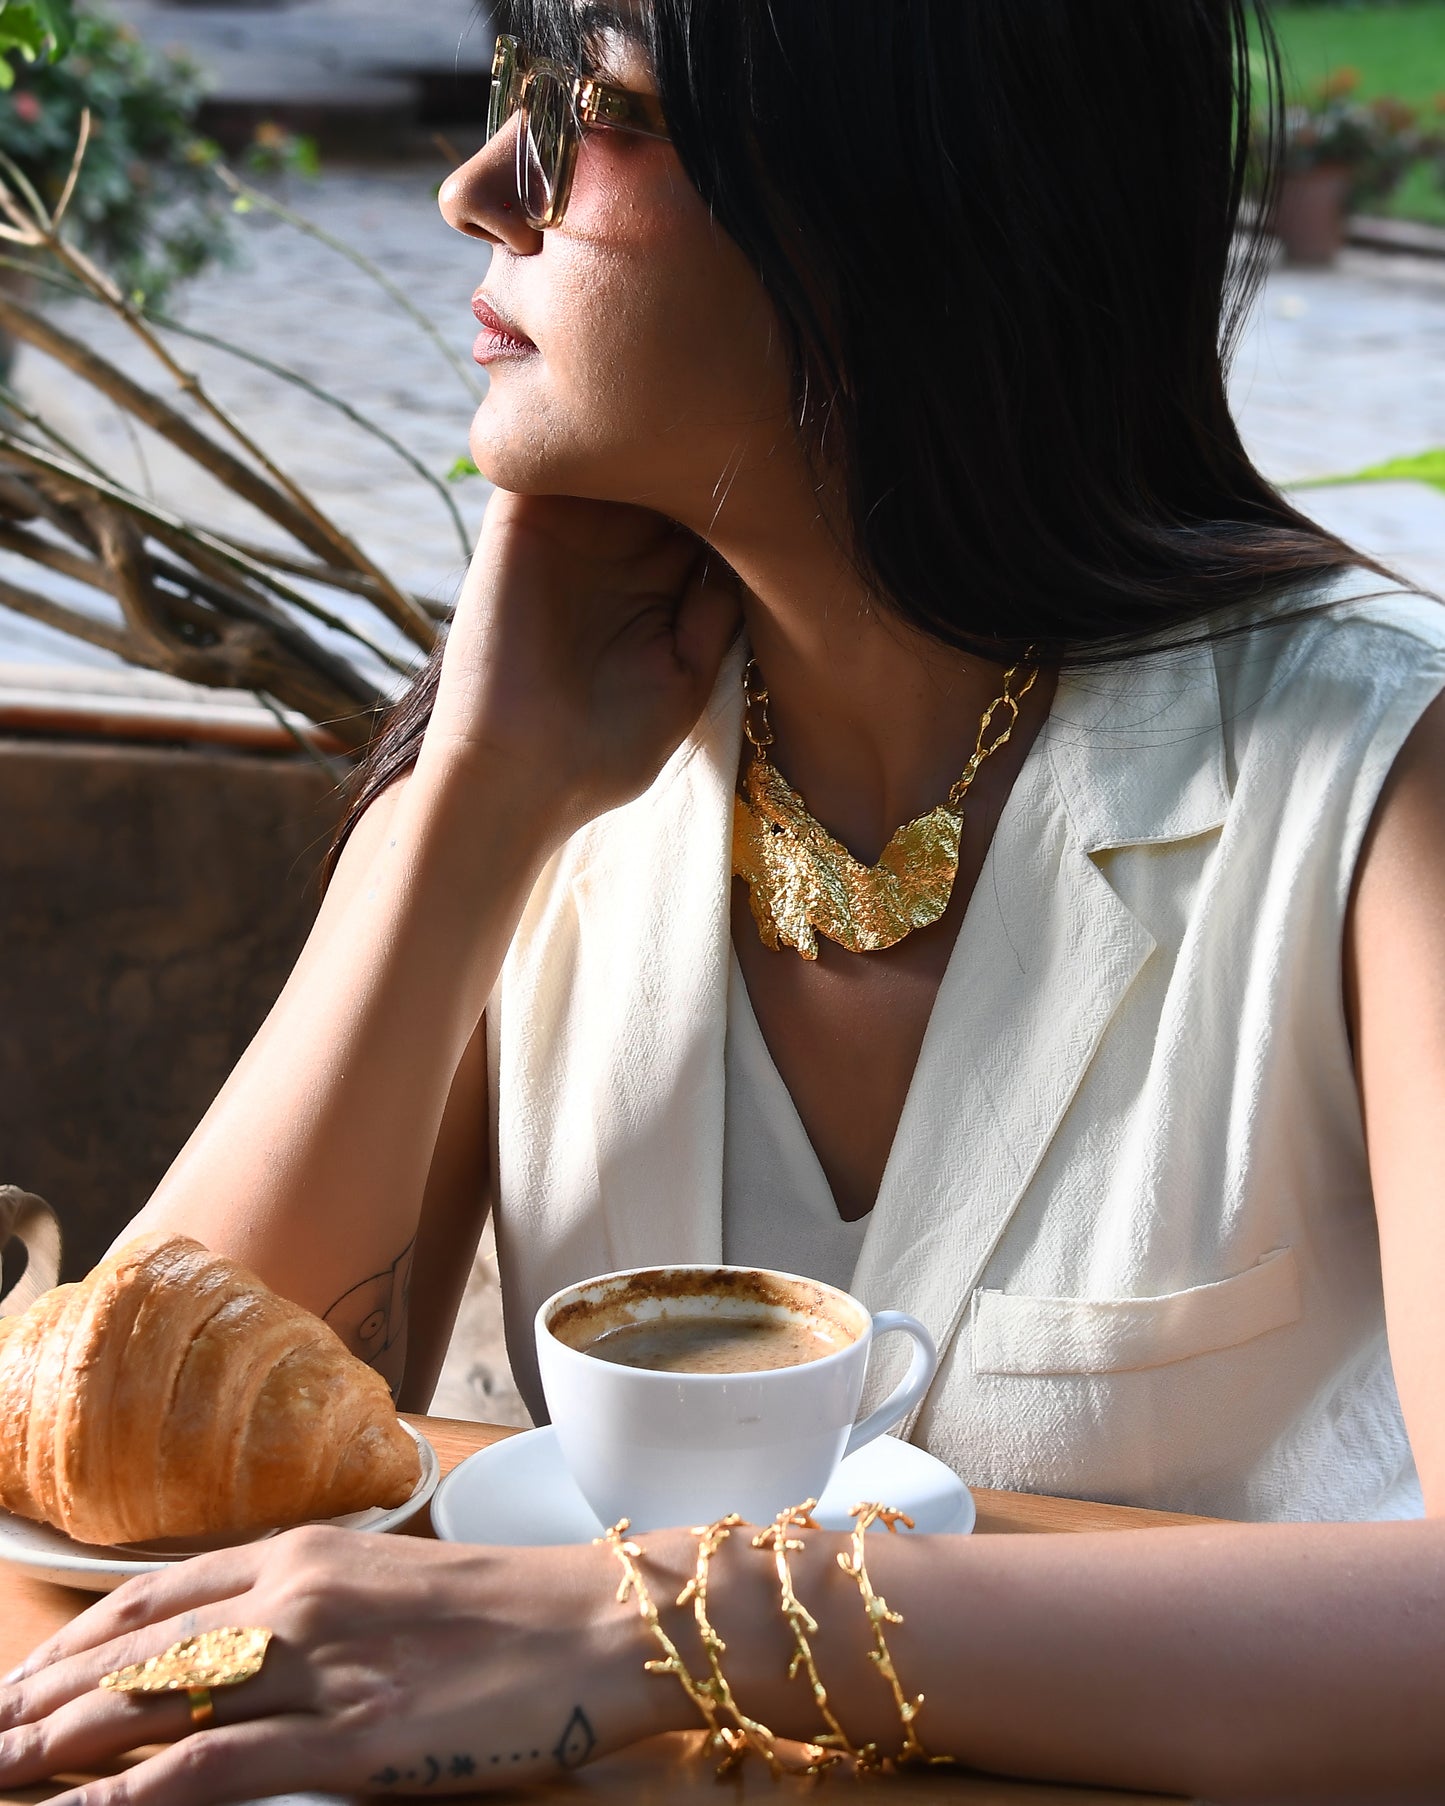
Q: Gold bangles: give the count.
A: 4